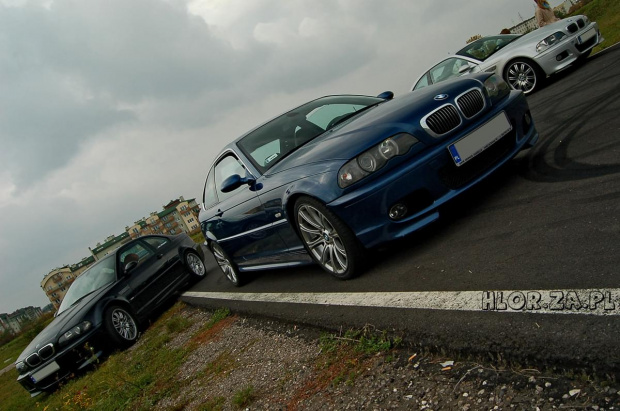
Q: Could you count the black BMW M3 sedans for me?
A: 1